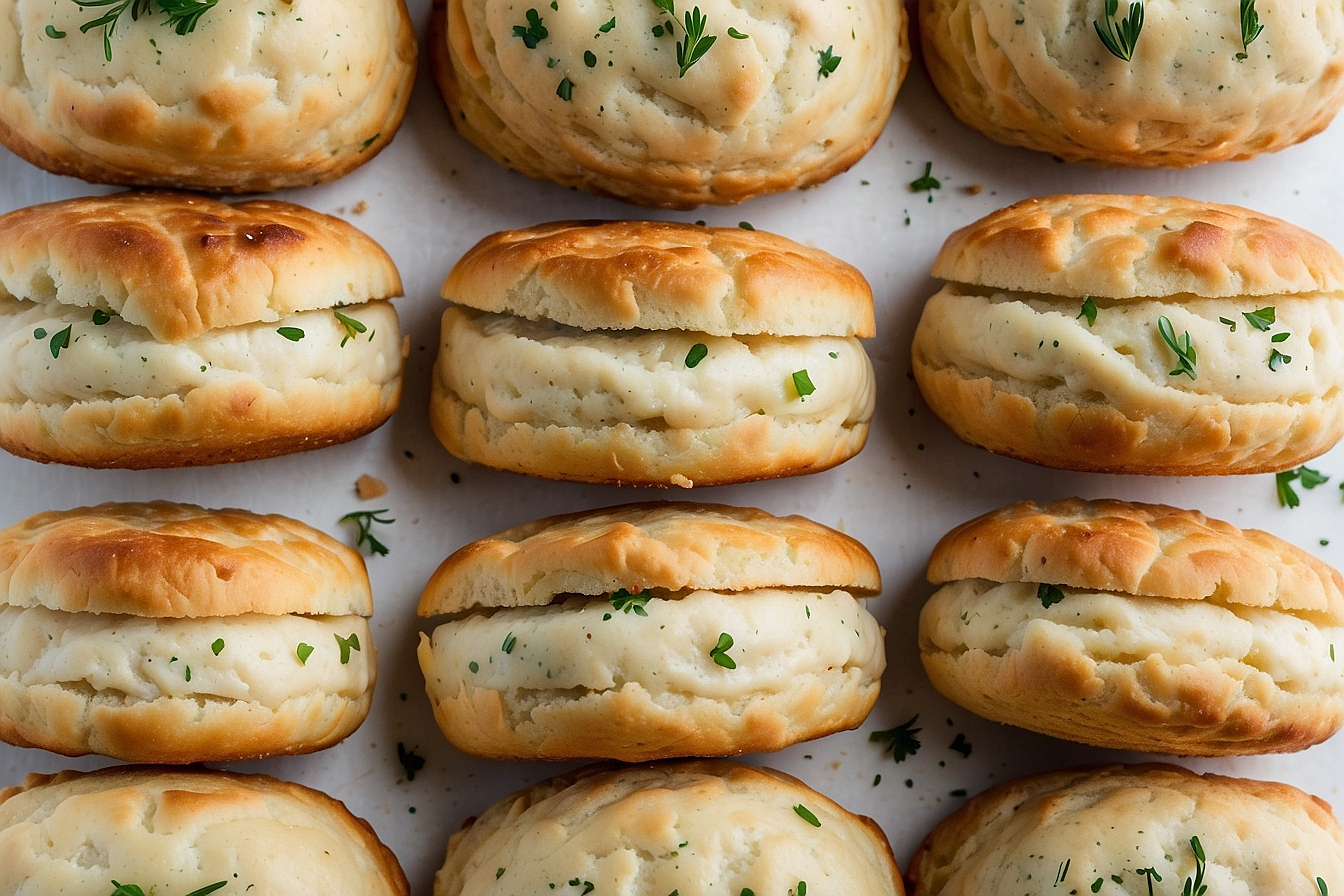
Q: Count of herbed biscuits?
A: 12